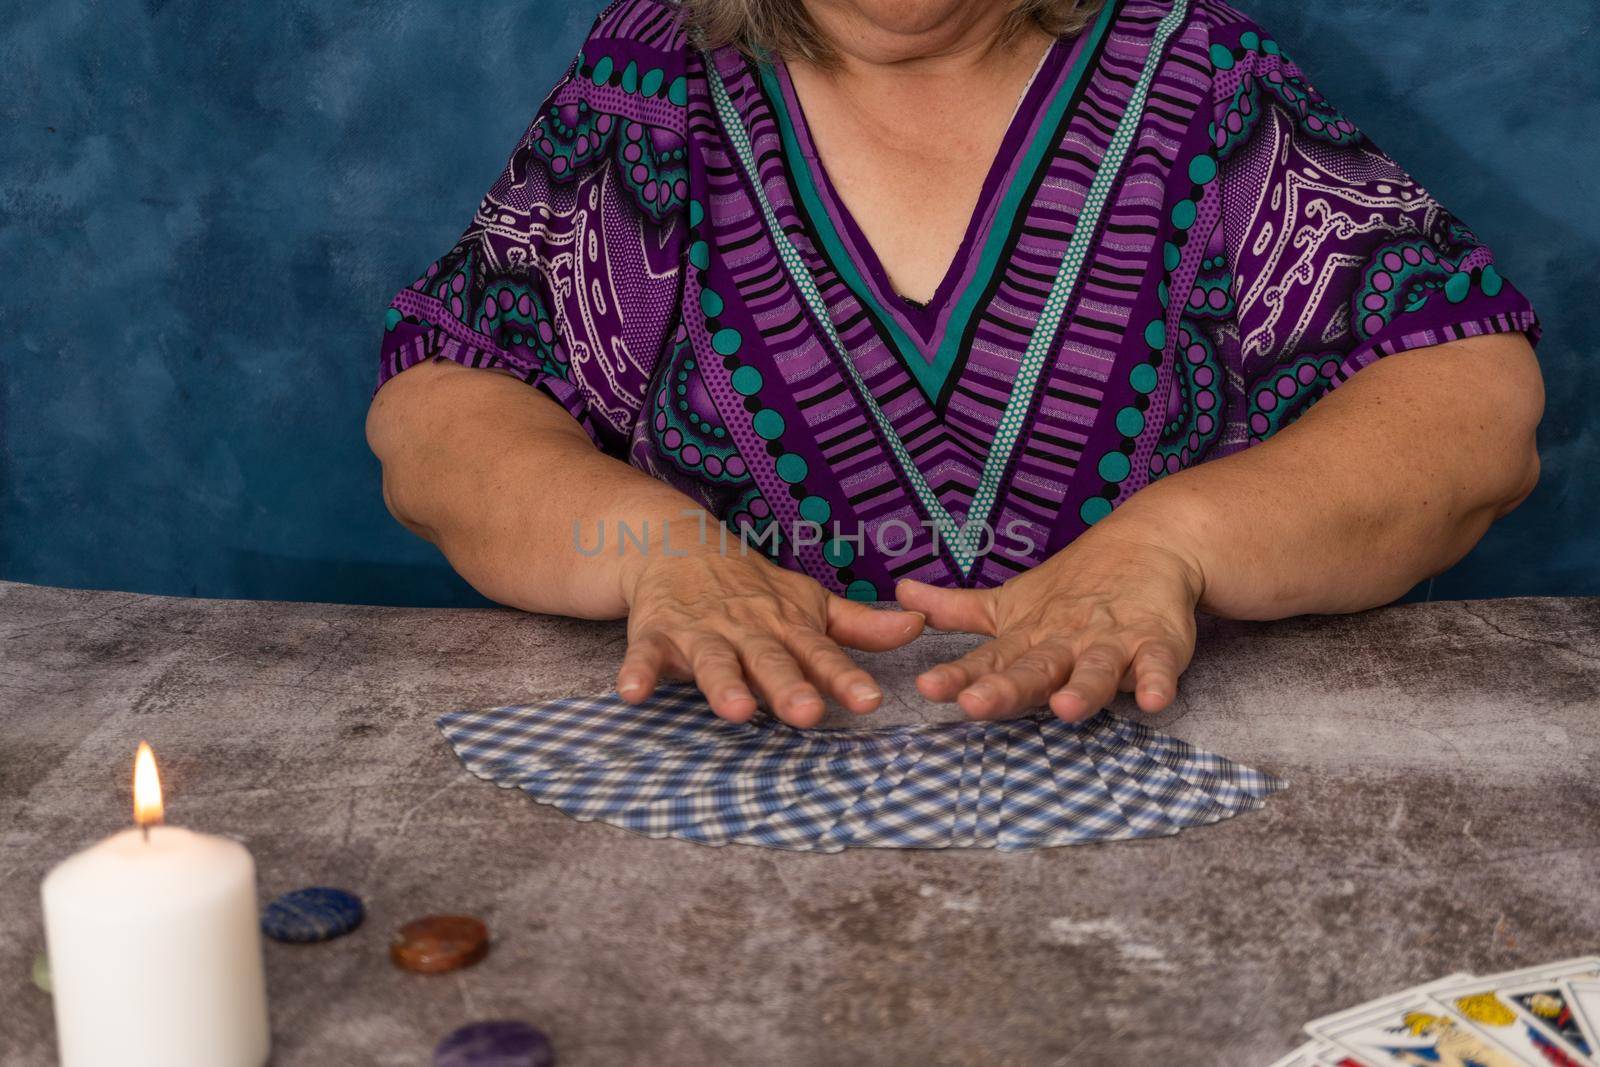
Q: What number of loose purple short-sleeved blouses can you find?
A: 1